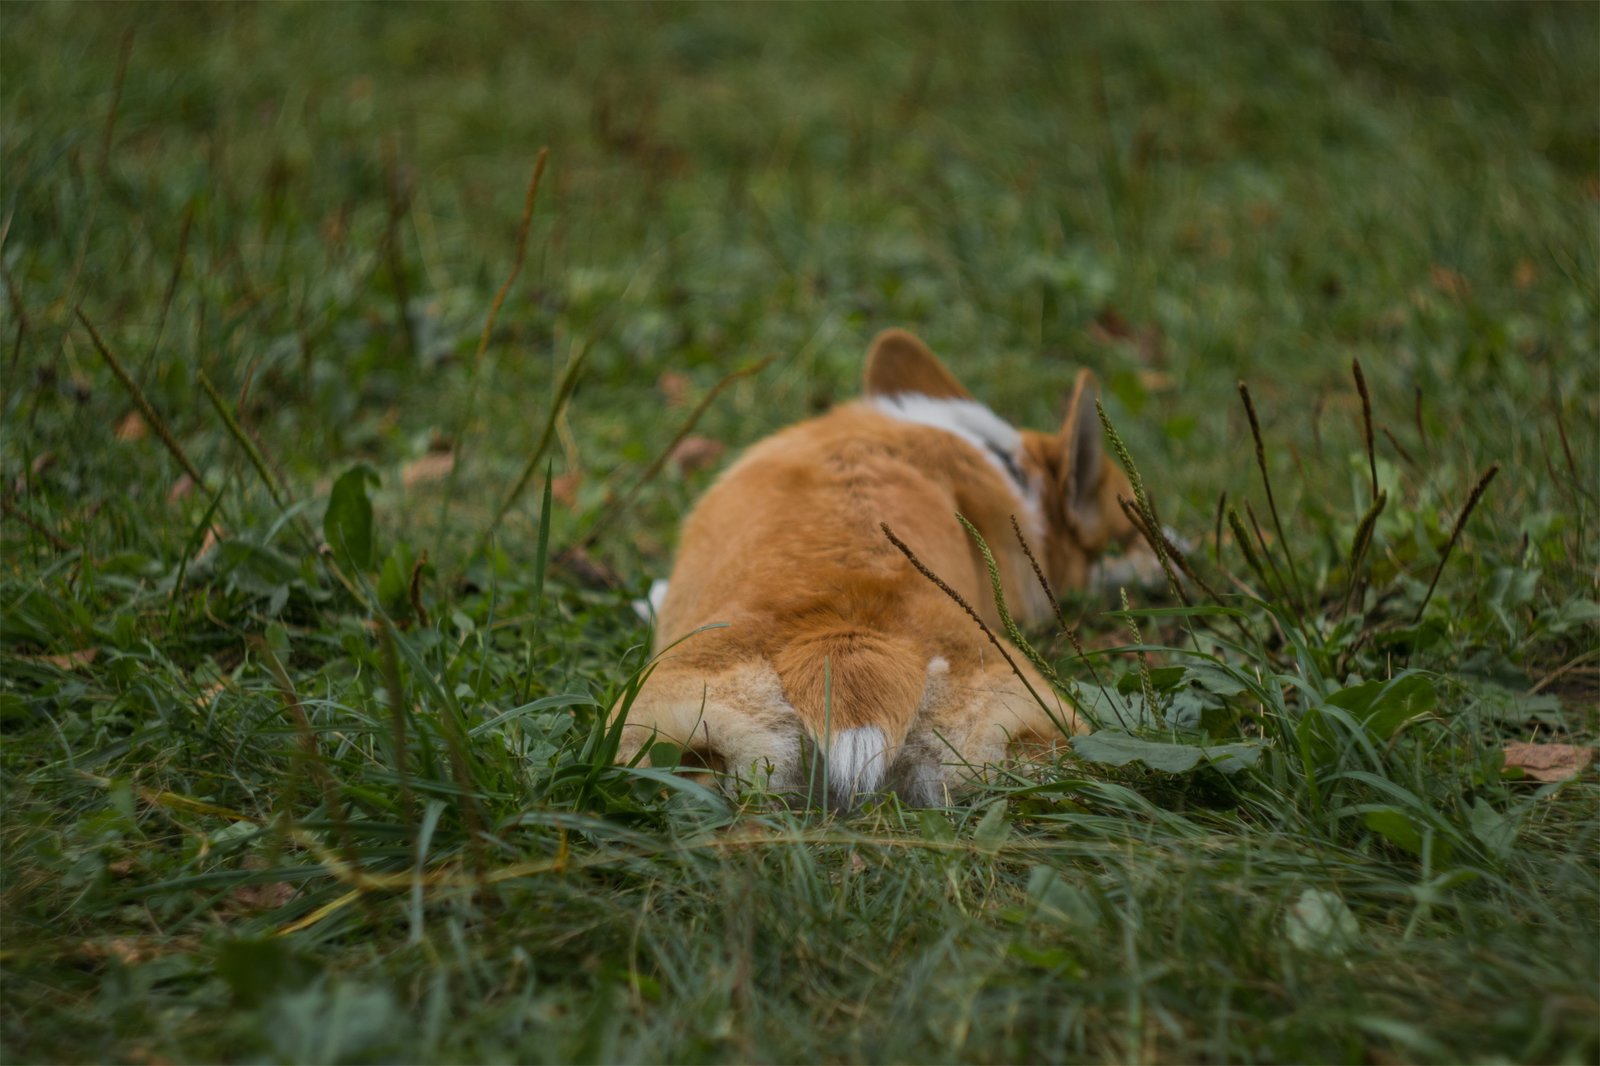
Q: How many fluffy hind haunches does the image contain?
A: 2